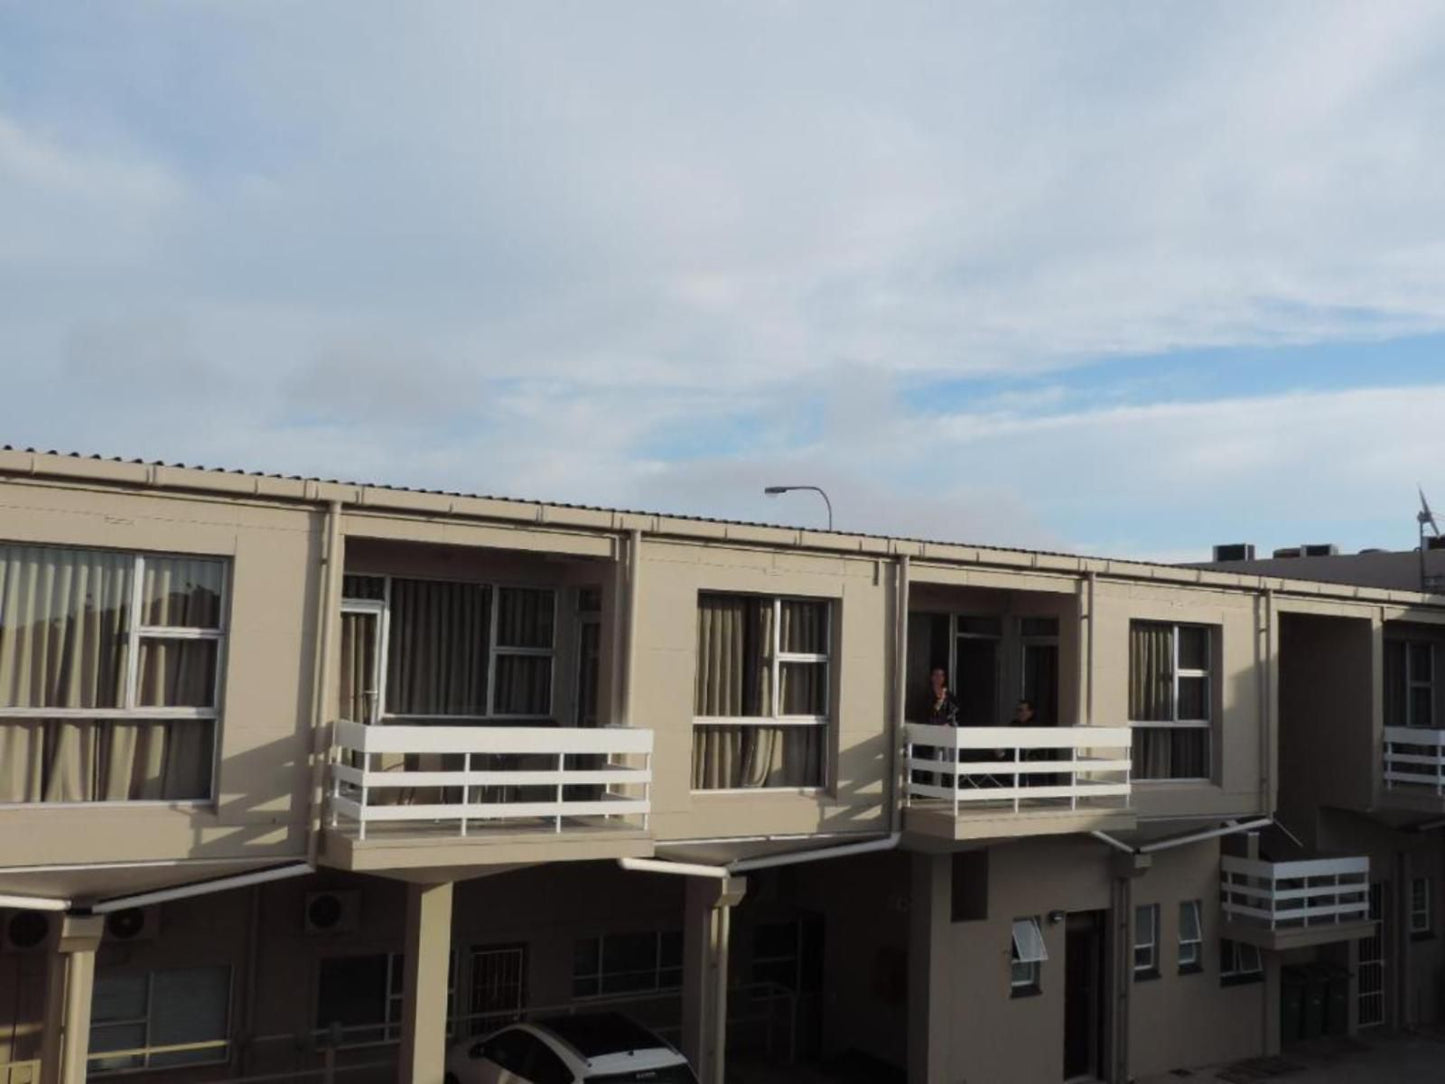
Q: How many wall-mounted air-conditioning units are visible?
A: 3